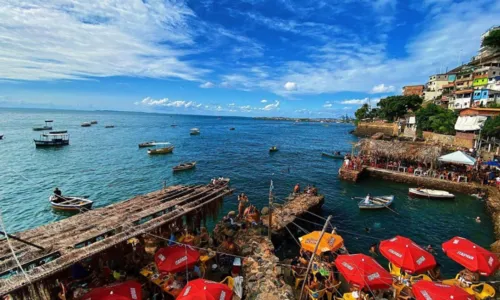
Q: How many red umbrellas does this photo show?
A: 7